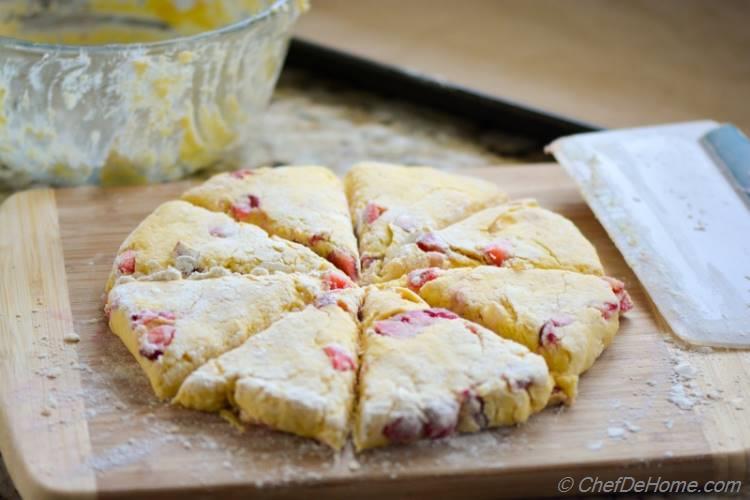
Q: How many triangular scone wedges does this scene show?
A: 8